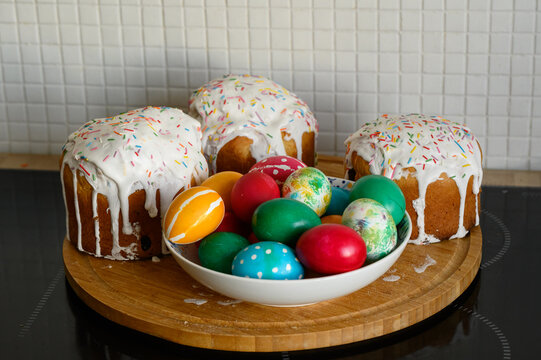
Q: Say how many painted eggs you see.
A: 14